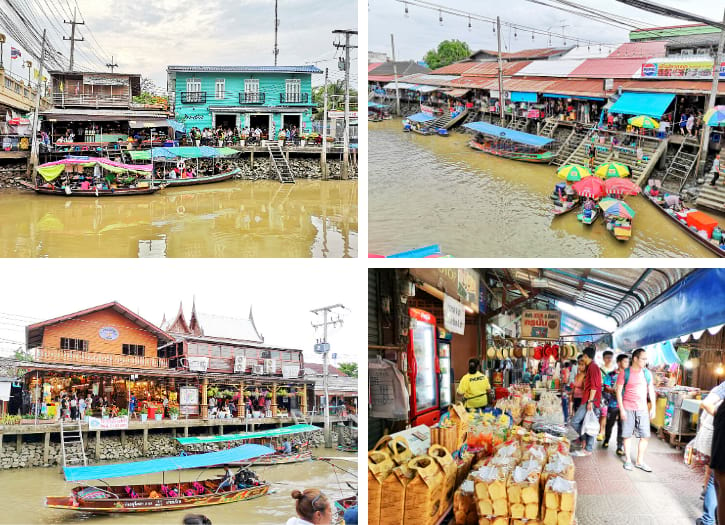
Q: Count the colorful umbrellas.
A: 7